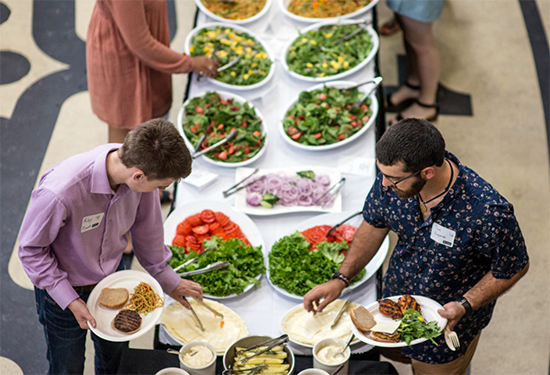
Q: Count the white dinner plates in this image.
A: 2